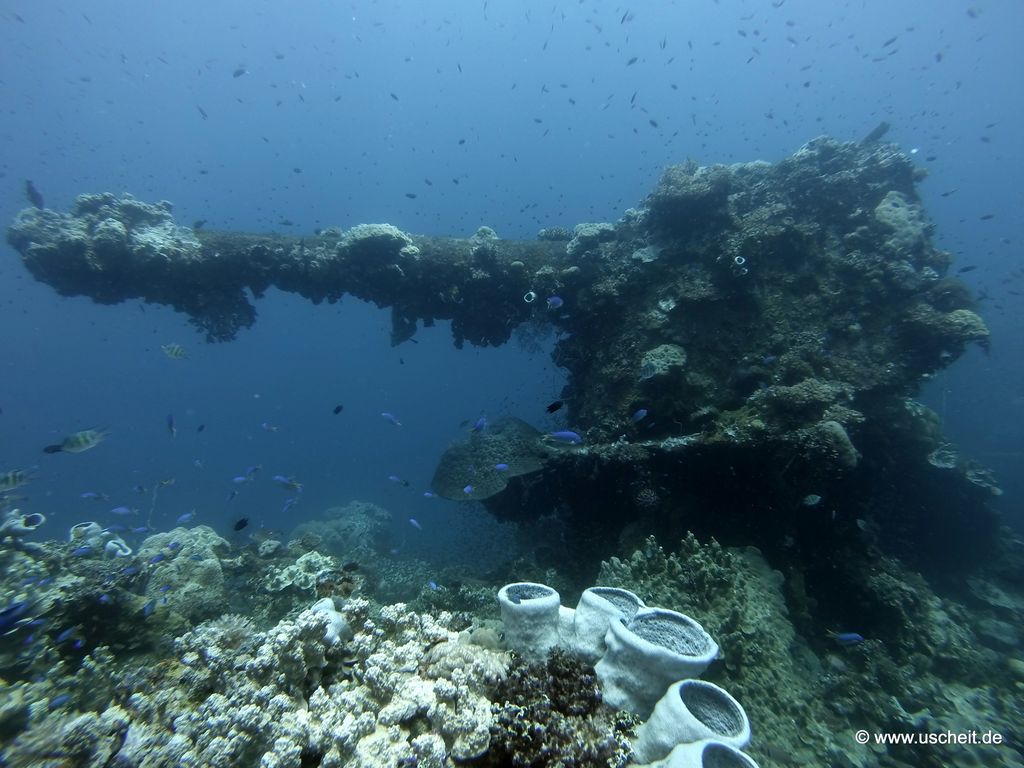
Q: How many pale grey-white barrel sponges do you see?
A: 5